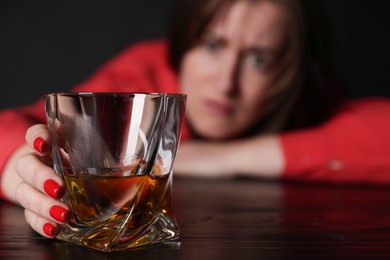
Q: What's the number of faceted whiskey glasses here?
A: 1